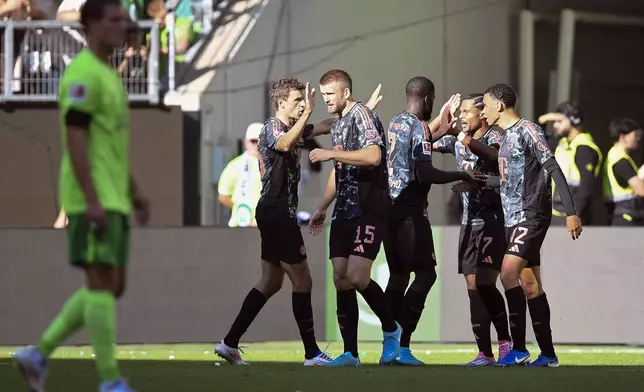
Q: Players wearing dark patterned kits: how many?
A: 5